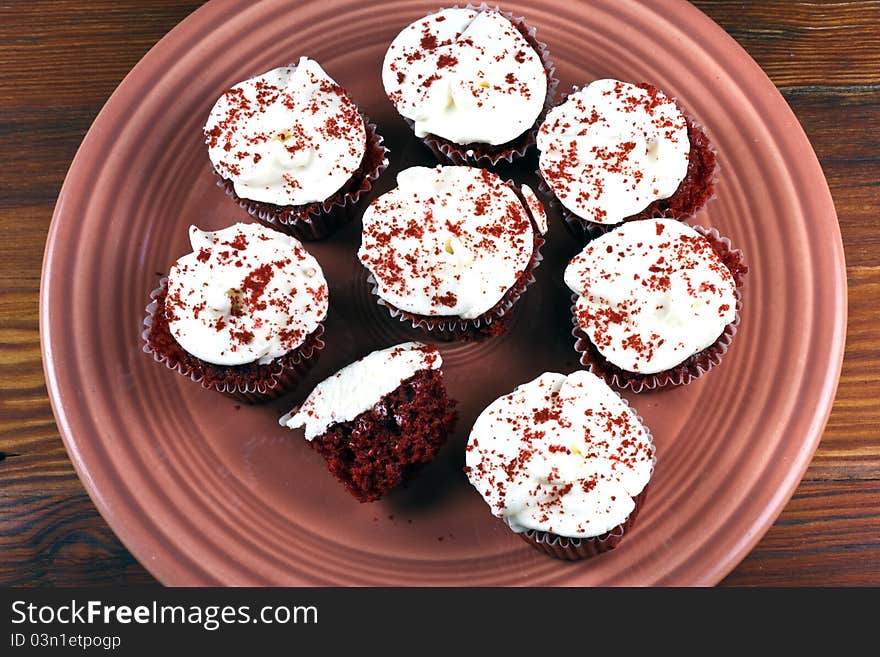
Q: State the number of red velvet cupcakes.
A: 8